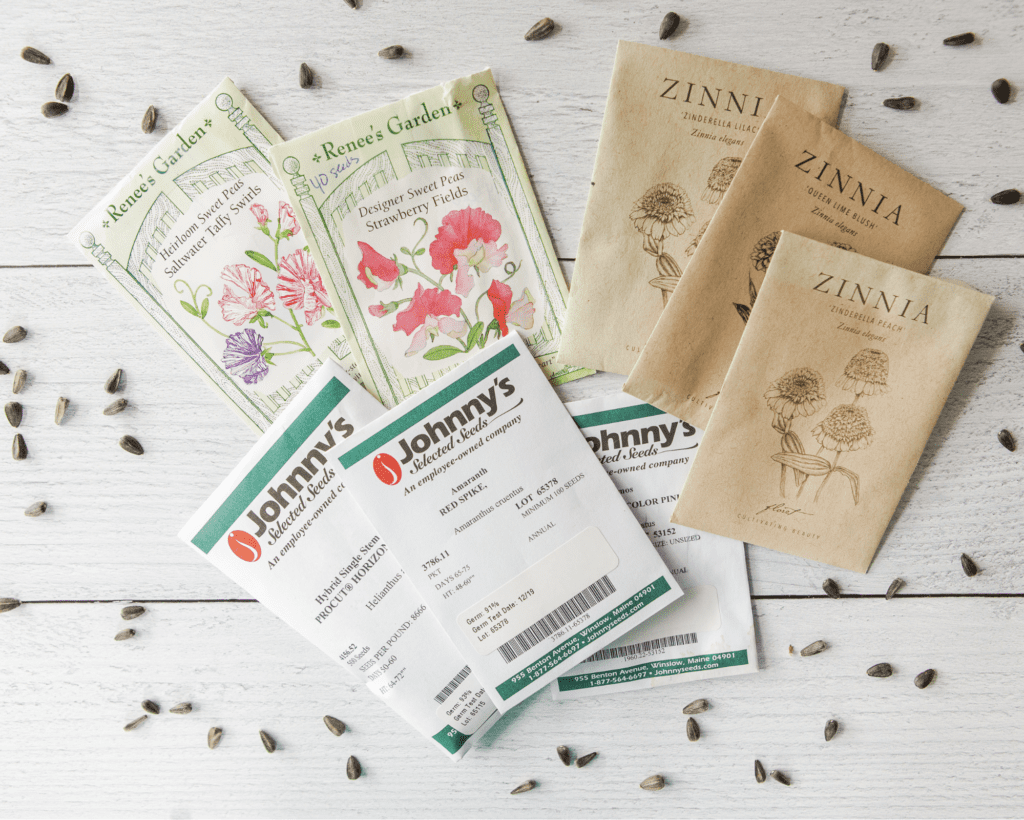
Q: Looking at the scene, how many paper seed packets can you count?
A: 8